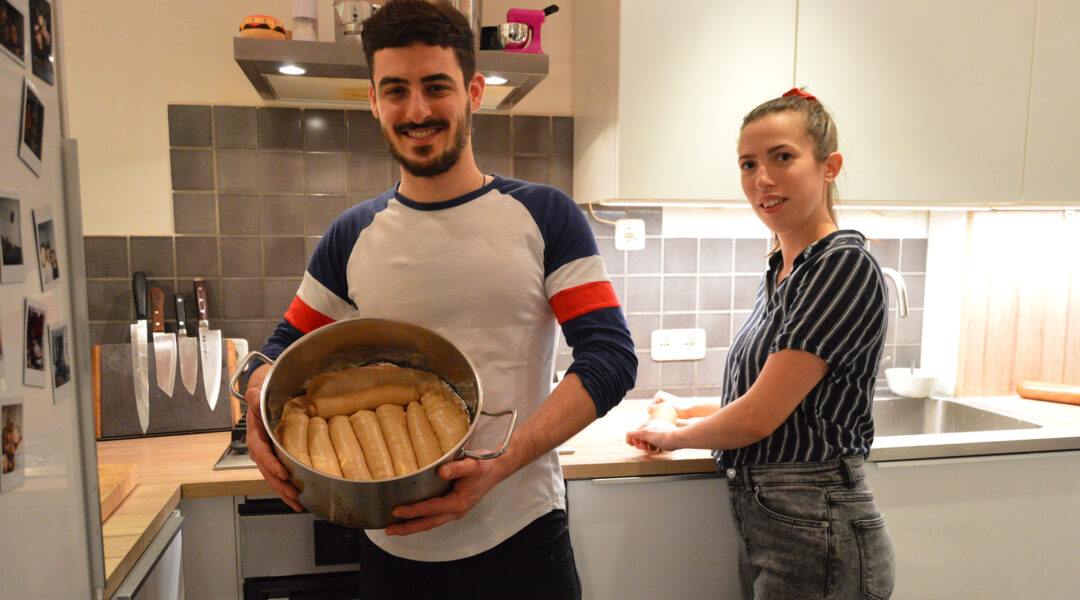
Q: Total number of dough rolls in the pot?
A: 8